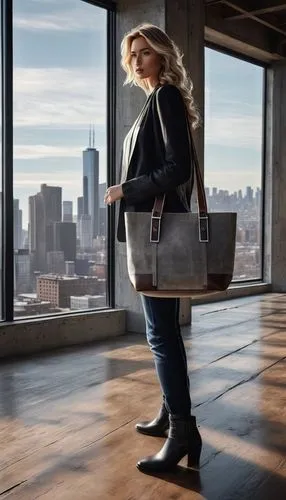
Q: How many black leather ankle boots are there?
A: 2